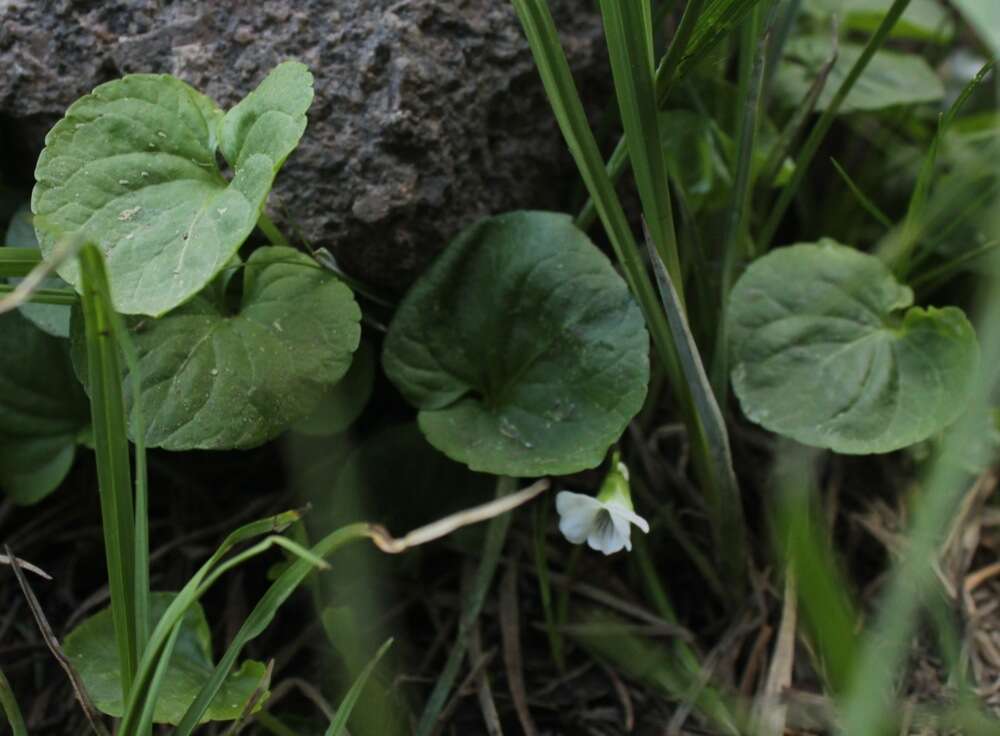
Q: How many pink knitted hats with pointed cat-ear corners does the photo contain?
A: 0